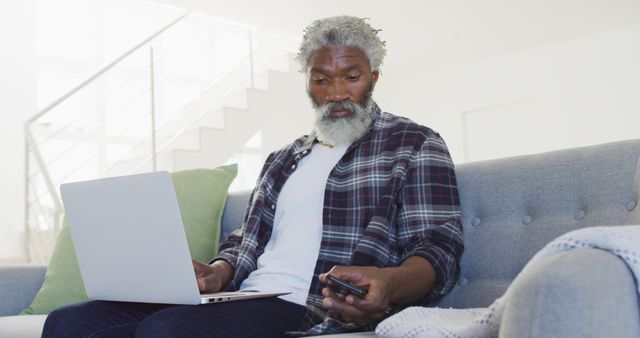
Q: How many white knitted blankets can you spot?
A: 1